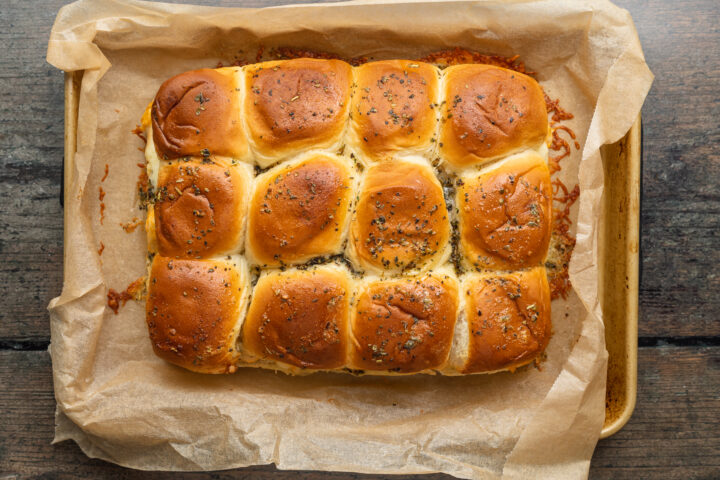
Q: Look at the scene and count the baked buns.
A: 12